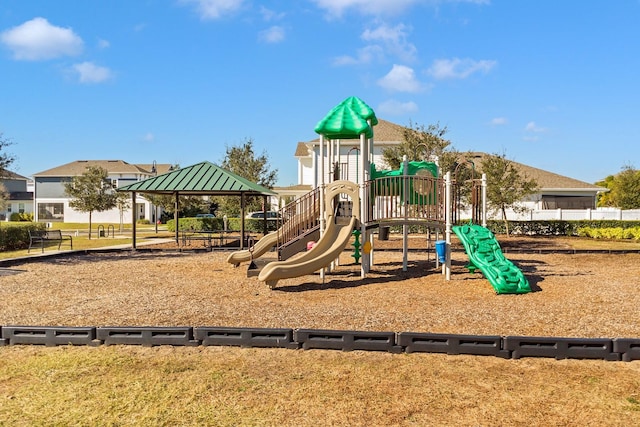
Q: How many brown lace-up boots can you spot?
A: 0